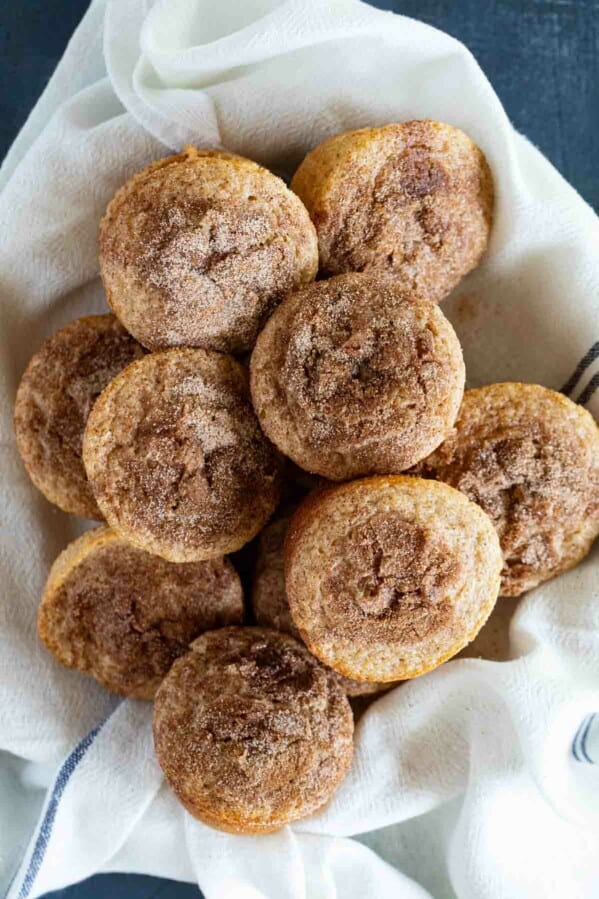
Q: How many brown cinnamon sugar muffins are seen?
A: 10